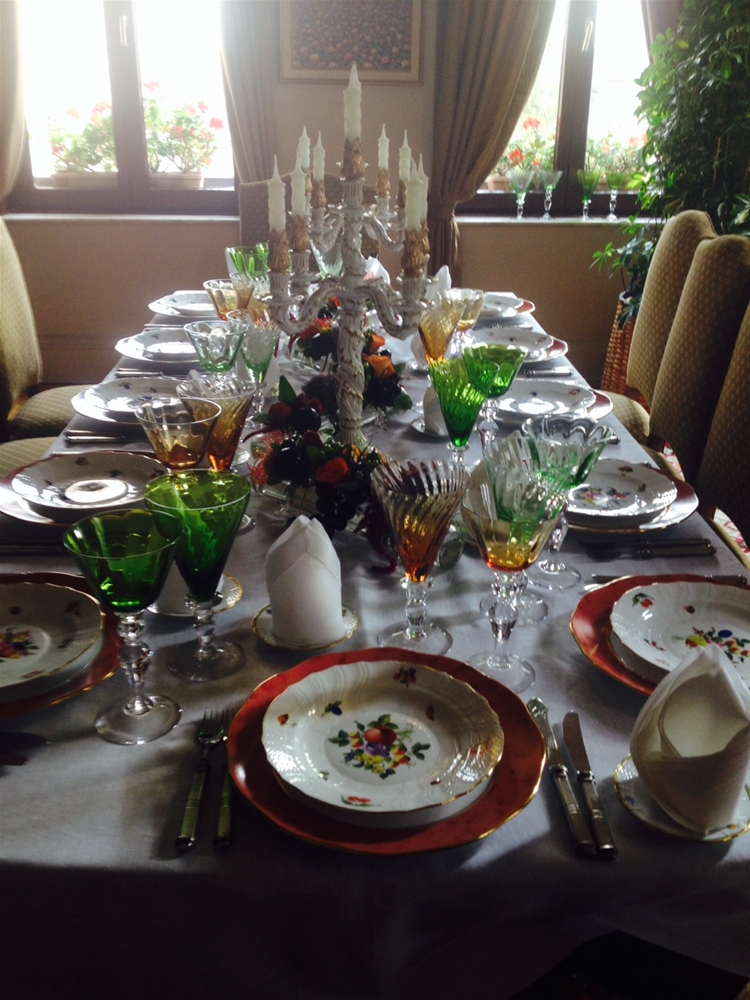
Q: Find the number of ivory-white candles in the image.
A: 9